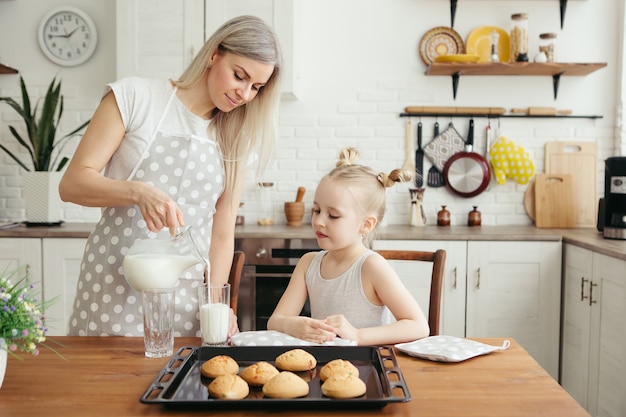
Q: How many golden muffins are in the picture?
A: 7